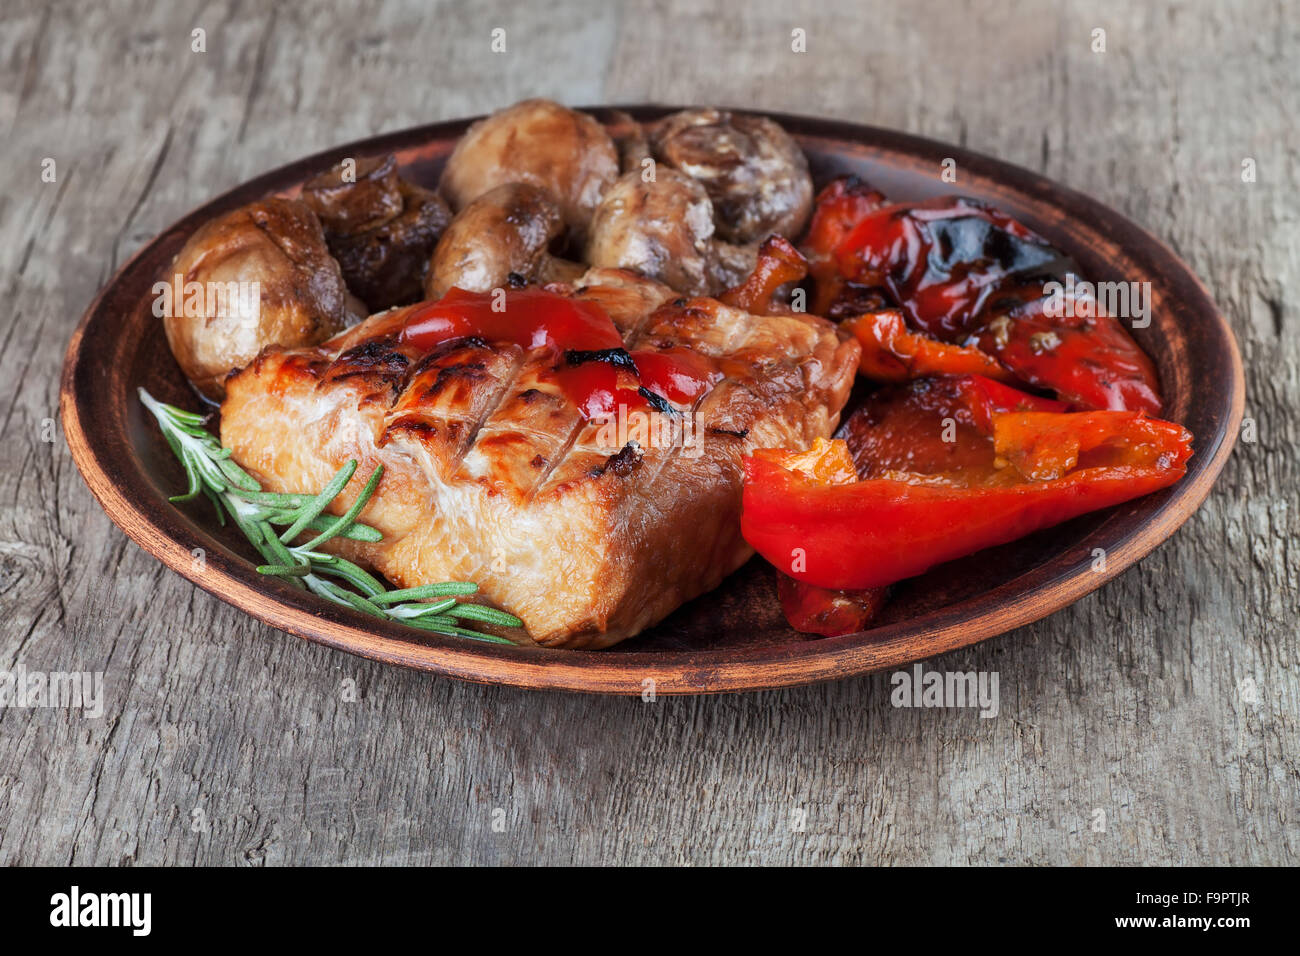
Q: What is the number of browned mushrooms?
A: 6